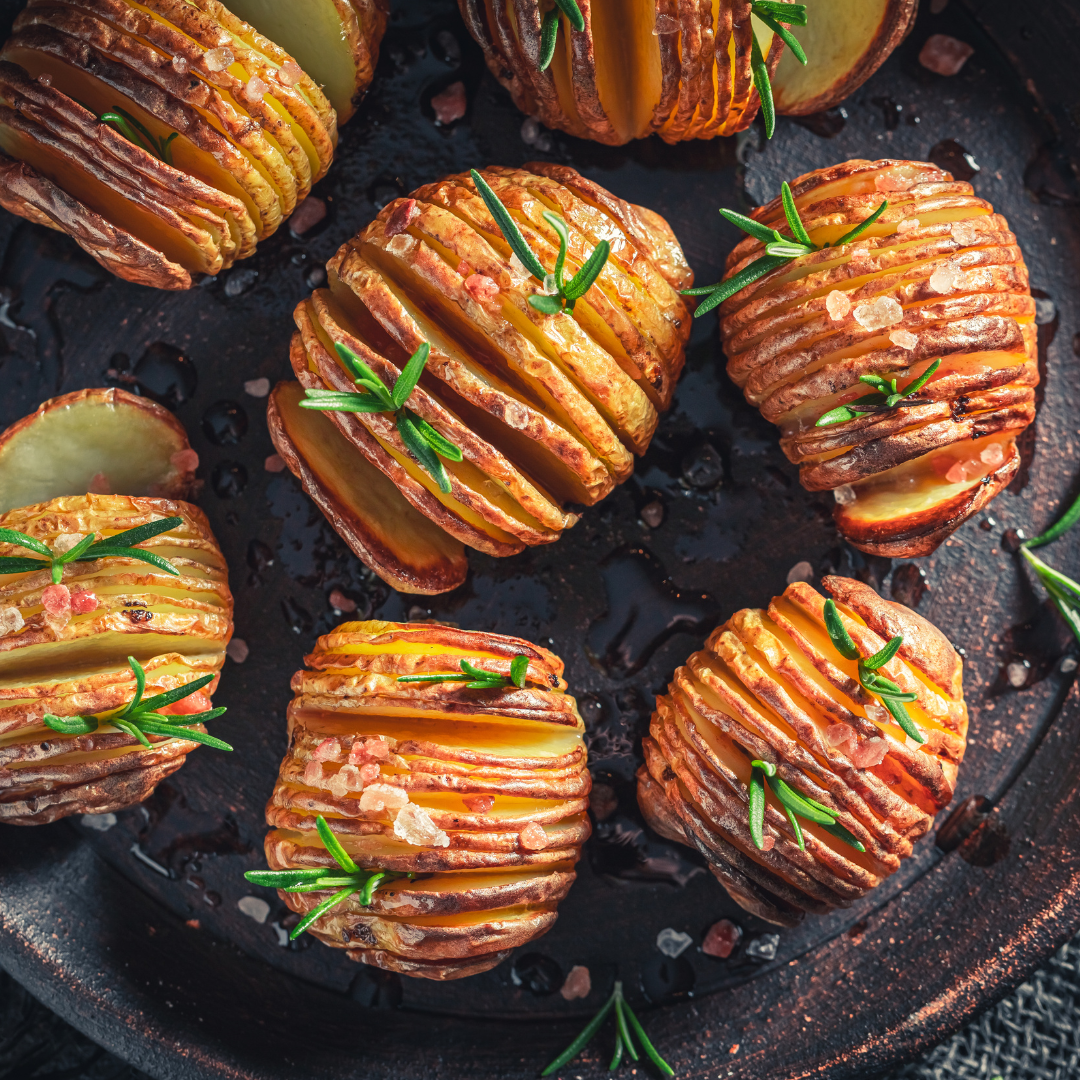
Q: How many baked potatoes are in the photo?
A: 7